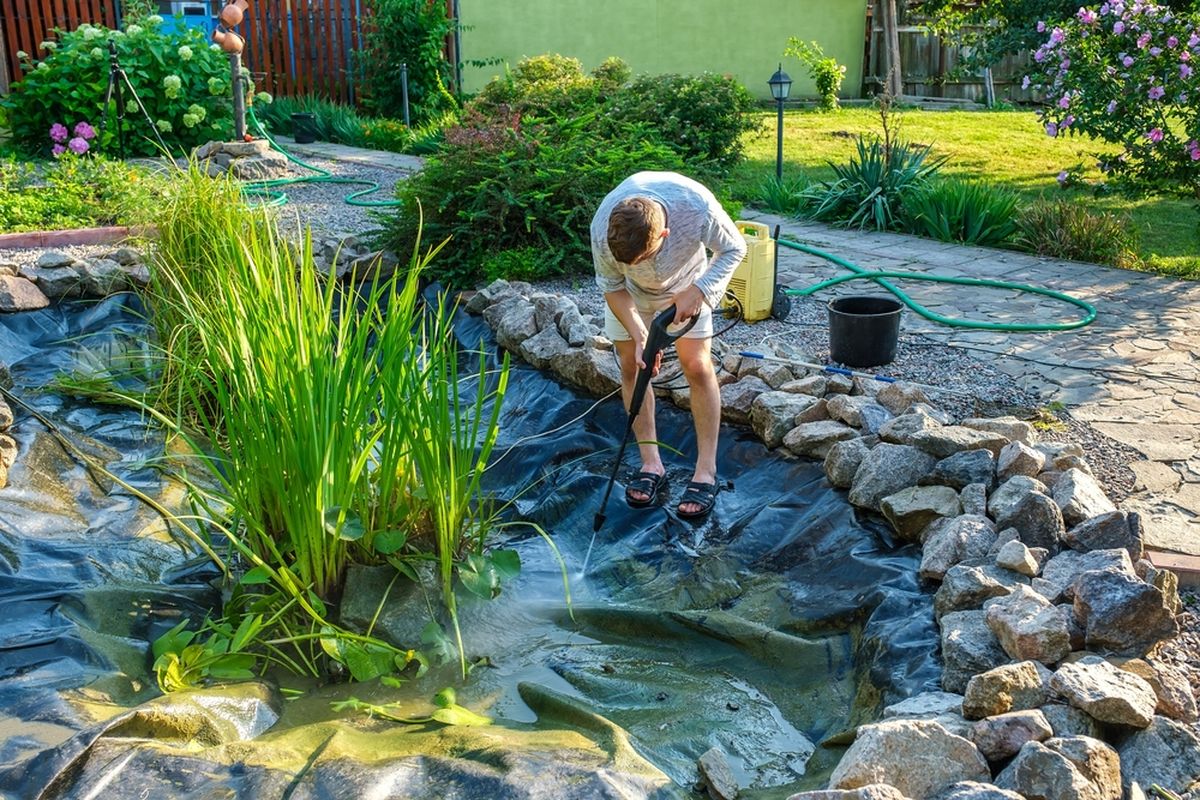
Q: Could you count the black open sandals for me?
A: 2